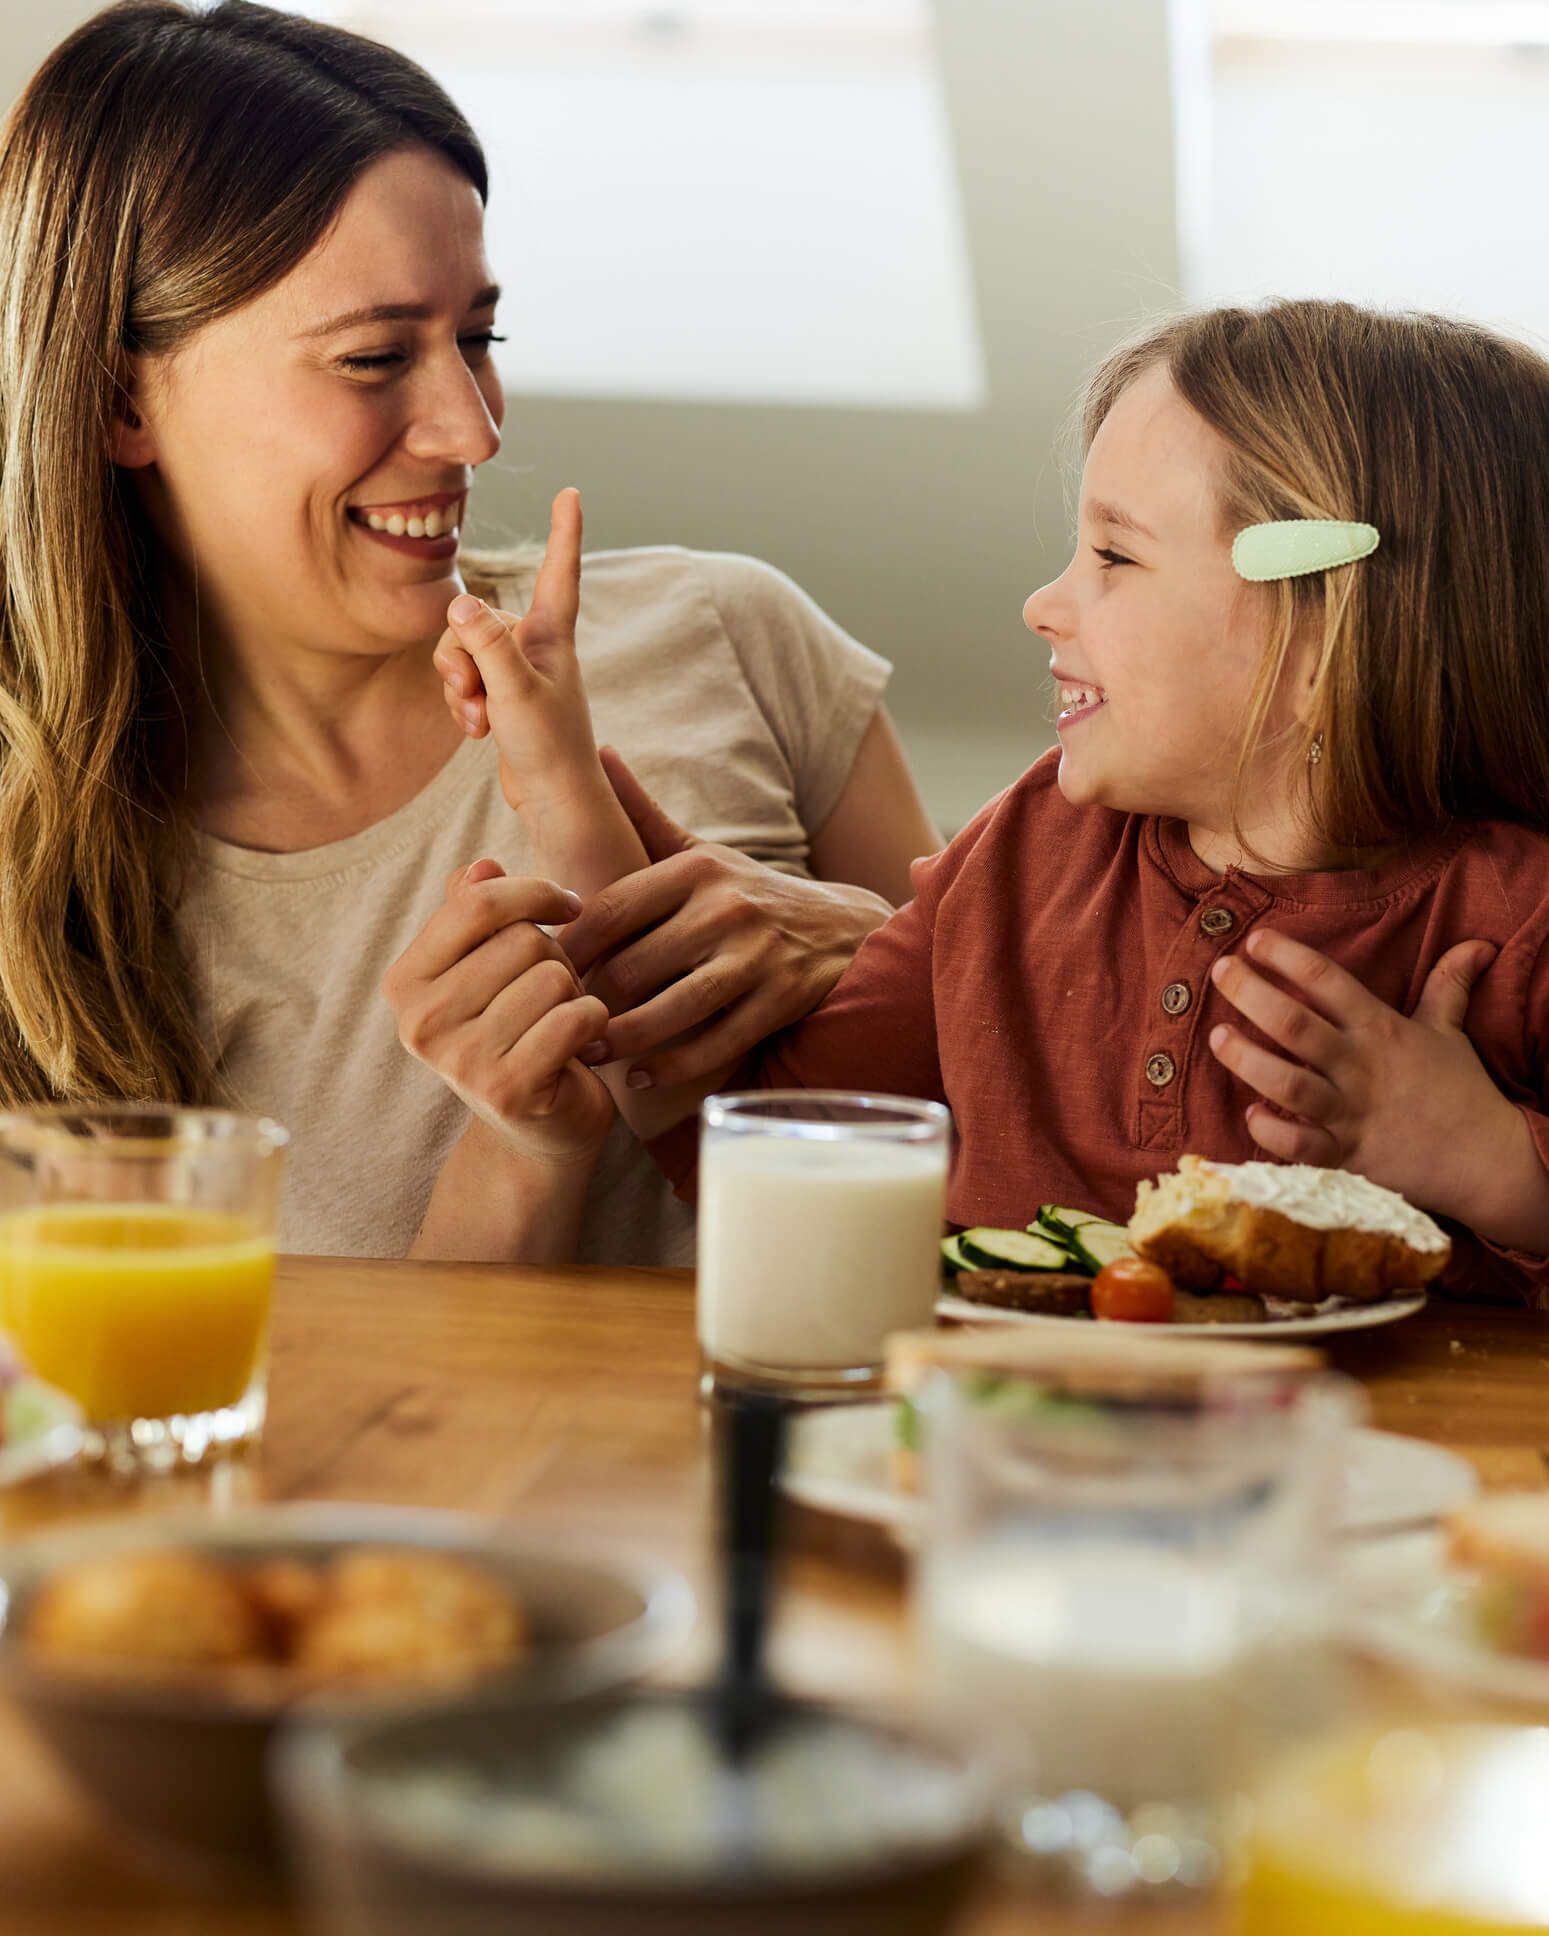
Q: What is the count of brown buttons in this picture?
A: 3